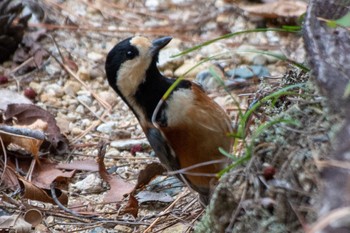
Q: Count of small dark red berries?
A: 4